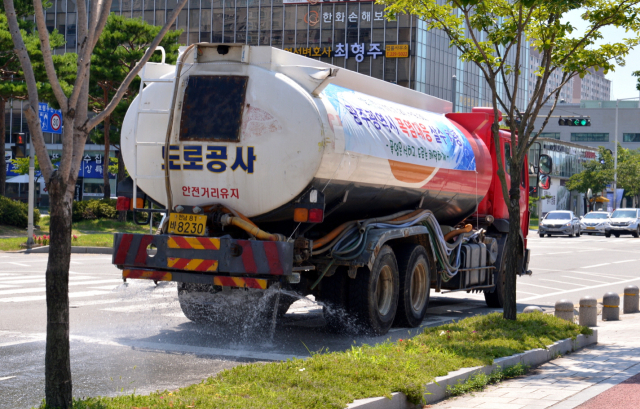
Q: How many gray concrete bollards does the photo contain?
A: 5